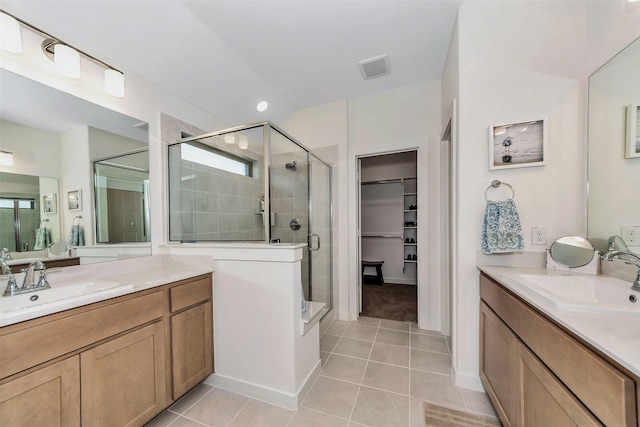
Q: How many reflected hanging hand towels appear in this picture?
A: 2